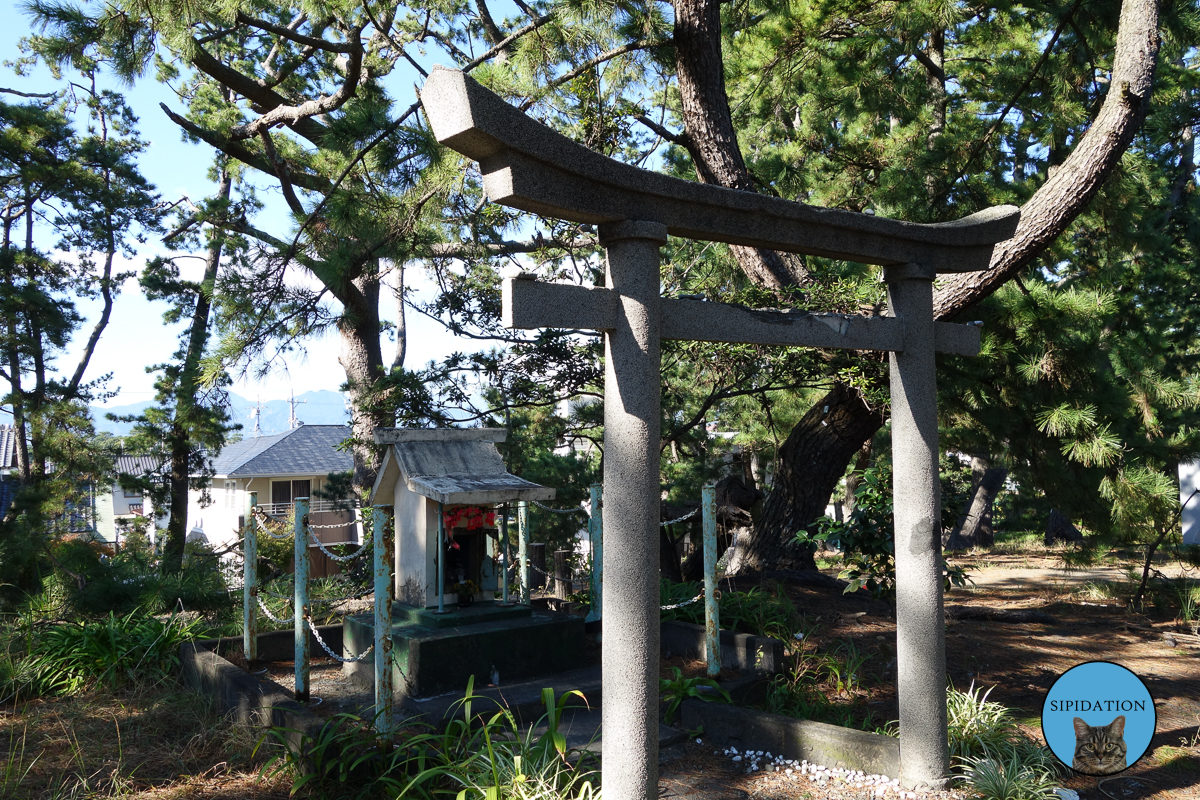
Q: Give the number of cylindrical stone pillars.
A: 2